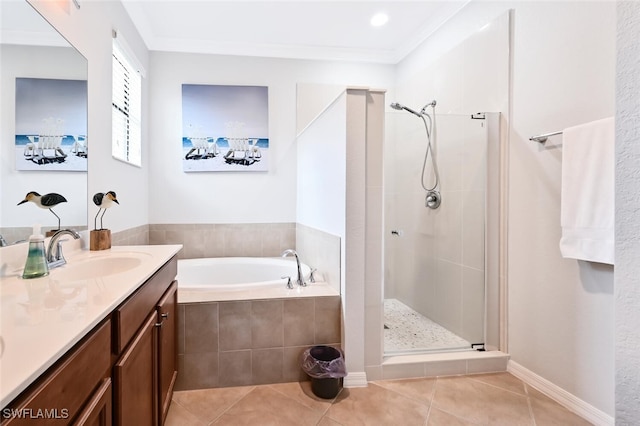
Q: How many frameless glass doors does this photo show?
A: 1